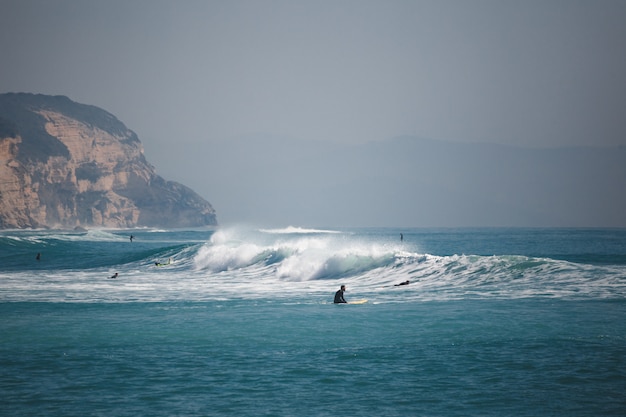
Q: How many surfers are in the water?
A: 7